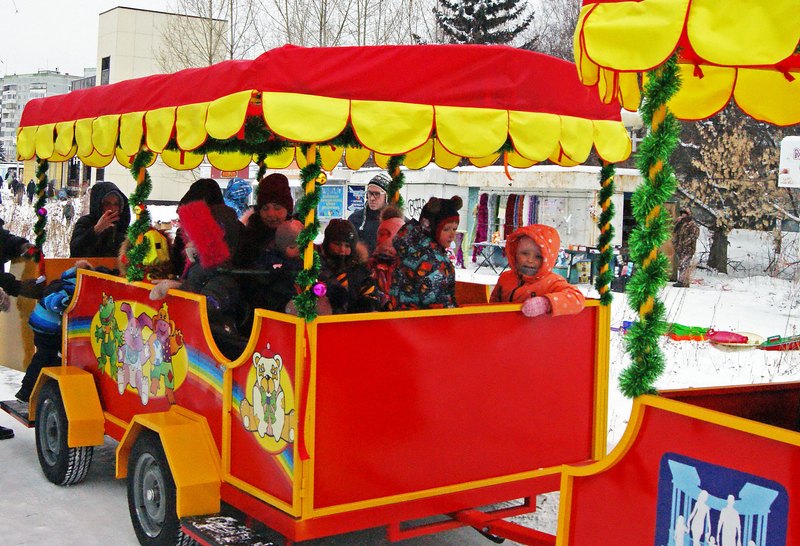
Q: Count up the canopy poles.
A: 7